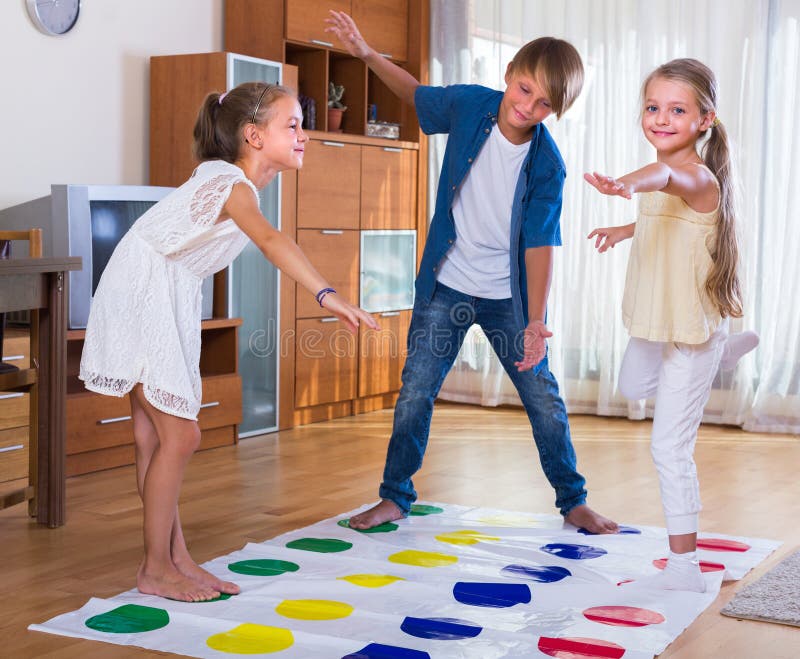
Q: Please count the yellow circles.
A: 6